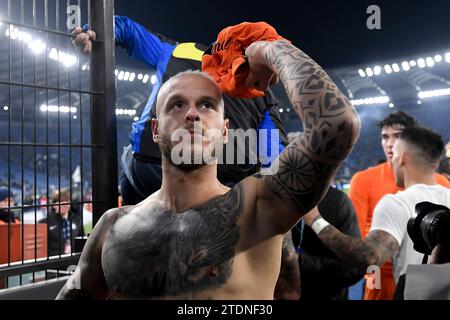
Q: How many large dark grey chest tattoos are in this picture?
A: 1